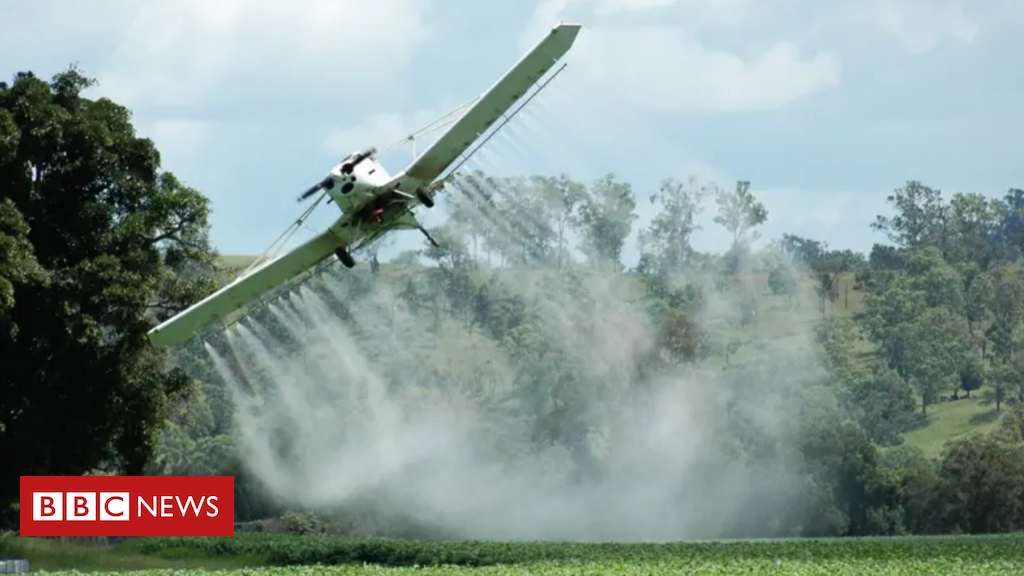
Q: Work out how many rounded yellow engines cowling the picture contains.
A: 0